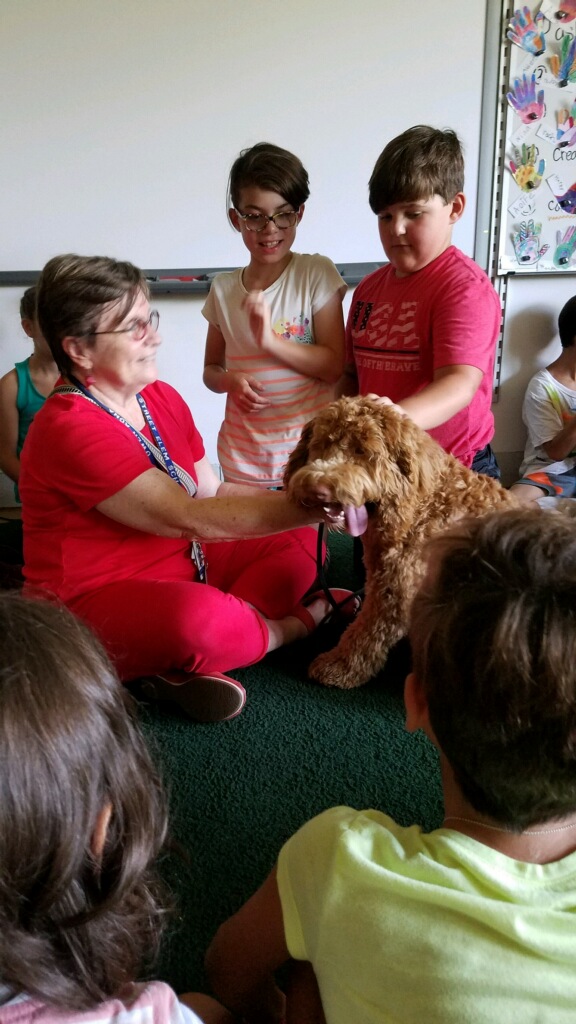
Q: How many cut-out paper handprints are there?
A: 9